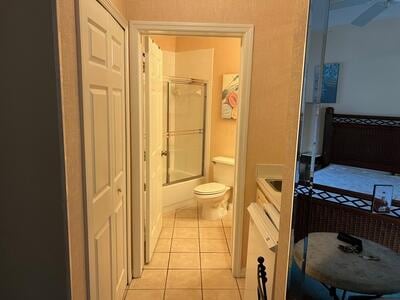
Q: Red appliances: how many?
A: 0